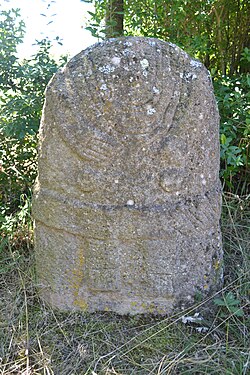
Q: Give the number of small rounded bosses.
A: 2